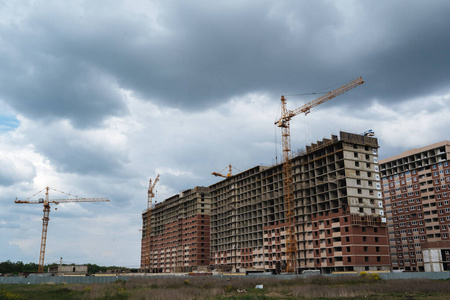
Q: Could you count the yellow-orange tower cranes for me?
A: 4